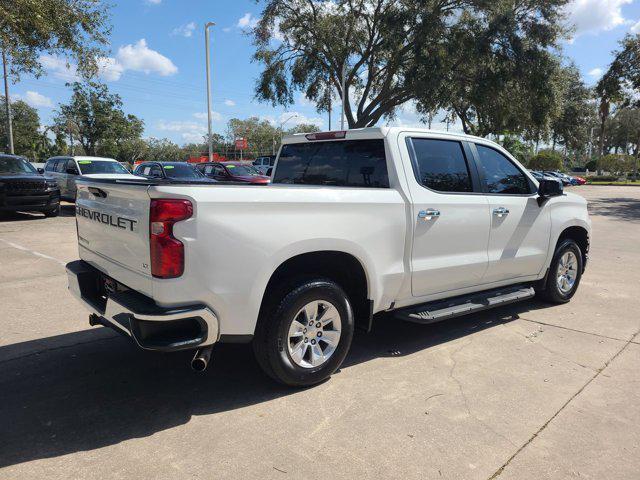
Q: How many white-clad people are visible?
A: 0